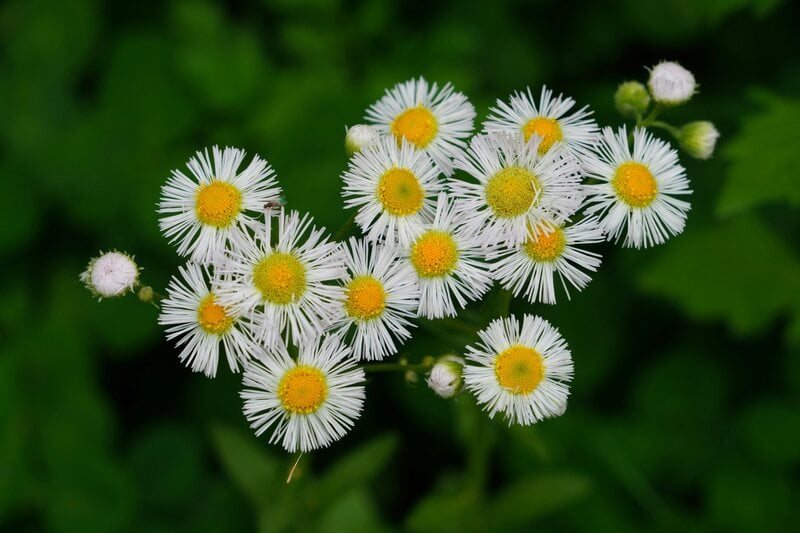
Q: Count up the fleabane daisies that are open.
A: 13